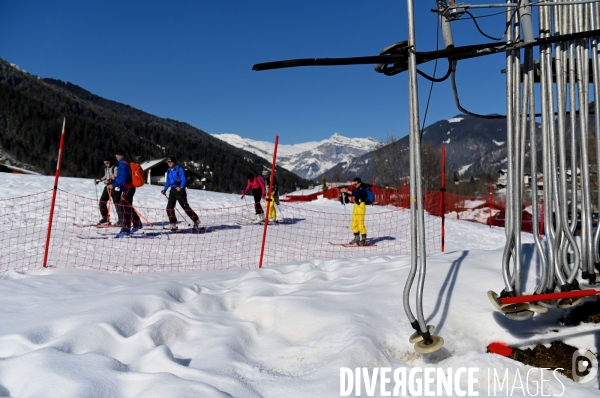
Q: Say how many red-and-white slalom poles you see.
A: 3